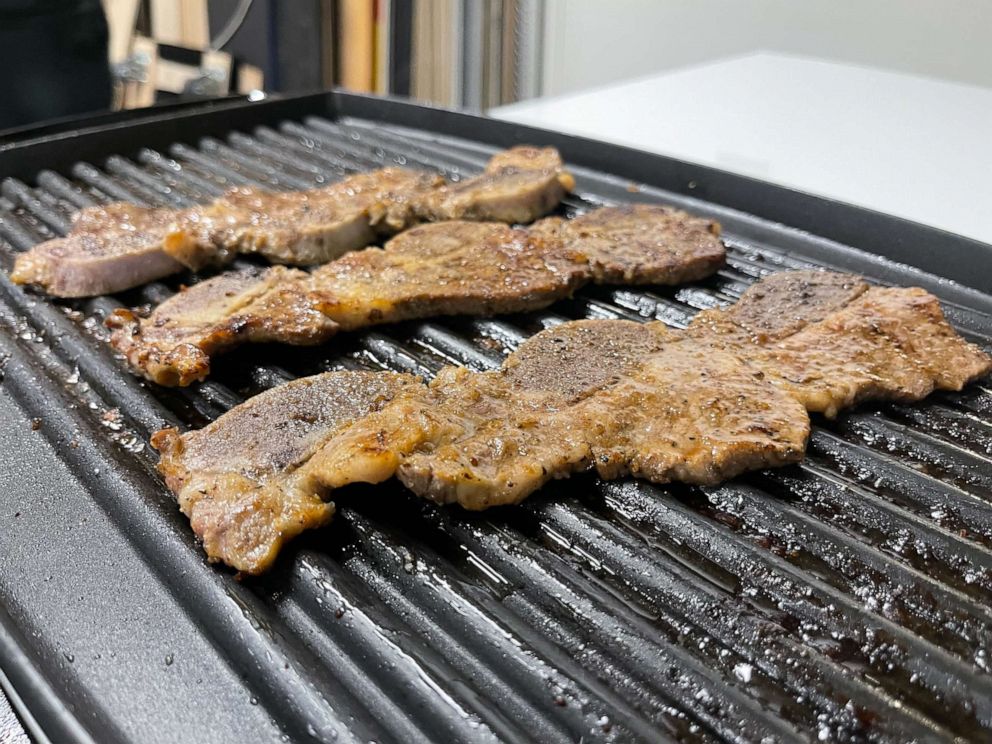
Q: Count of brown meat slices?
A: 3